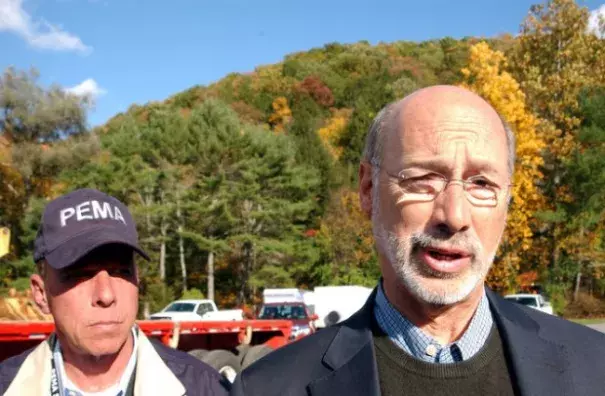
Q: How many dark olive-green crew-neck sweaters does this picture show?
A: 1